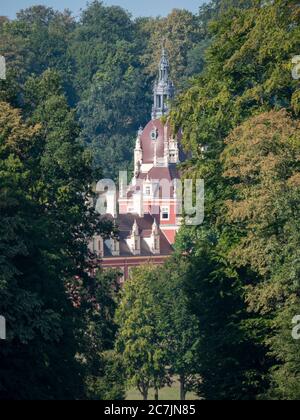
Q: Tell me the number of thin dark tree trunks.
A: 3